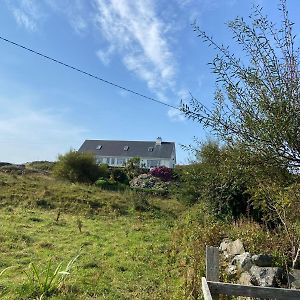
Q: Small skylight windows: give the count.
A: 3